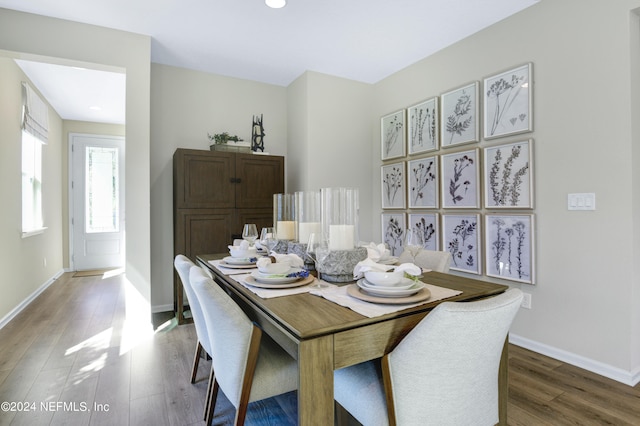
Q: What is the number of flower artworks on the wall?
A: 12